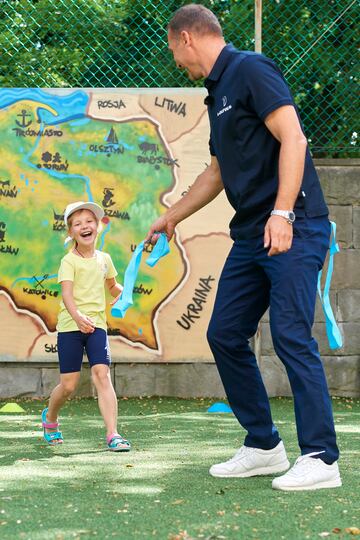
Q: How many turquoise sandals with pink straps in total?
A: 2